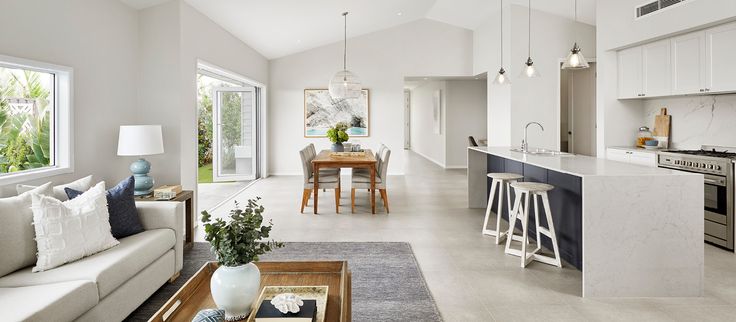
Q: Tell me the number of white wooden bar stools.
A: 2